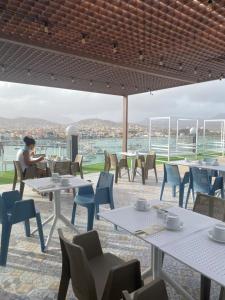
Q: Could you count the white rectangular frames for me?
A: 3